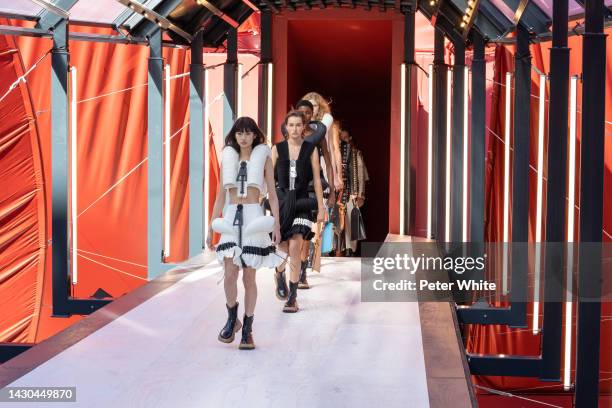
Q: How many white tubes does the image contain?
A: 12